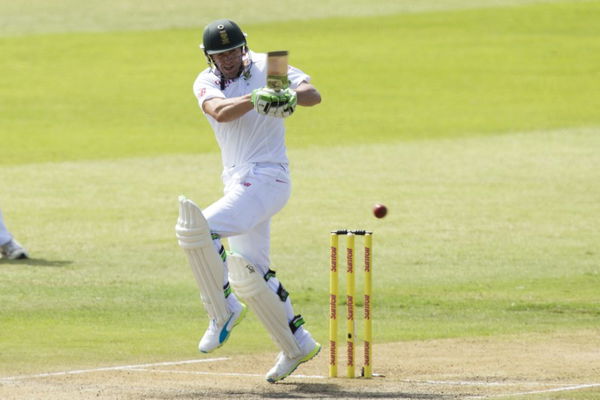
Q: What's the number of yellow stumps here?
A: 3